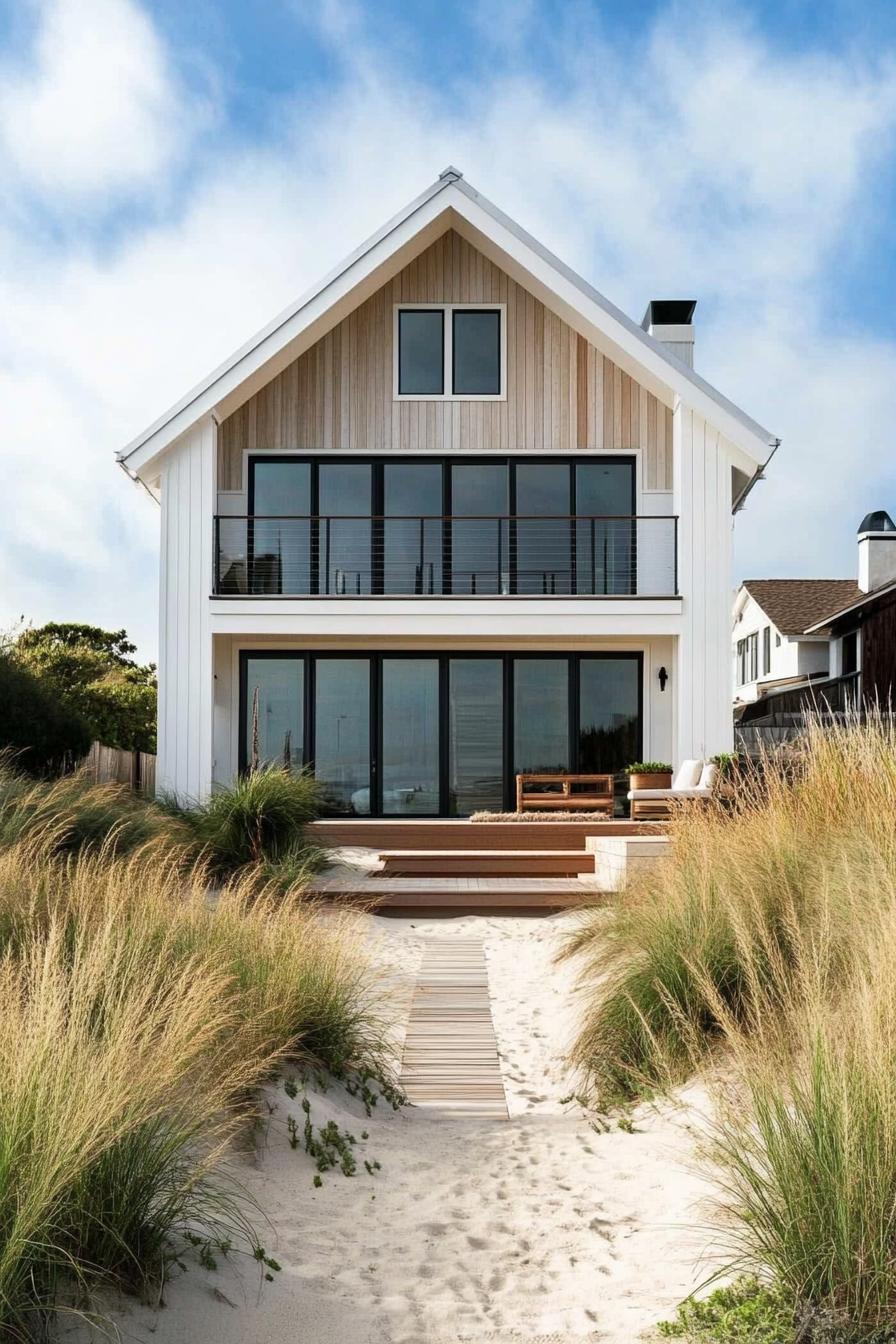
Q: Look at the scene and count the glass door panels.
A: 12